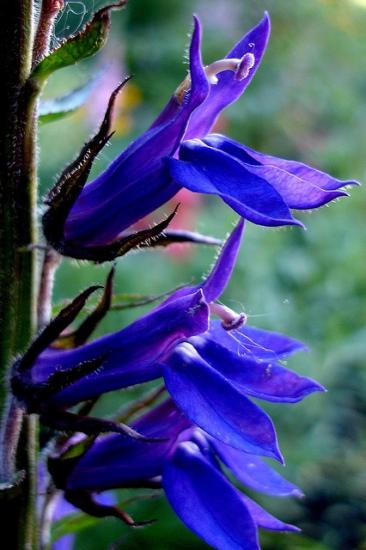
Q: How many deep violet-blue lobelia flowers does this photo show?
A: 3